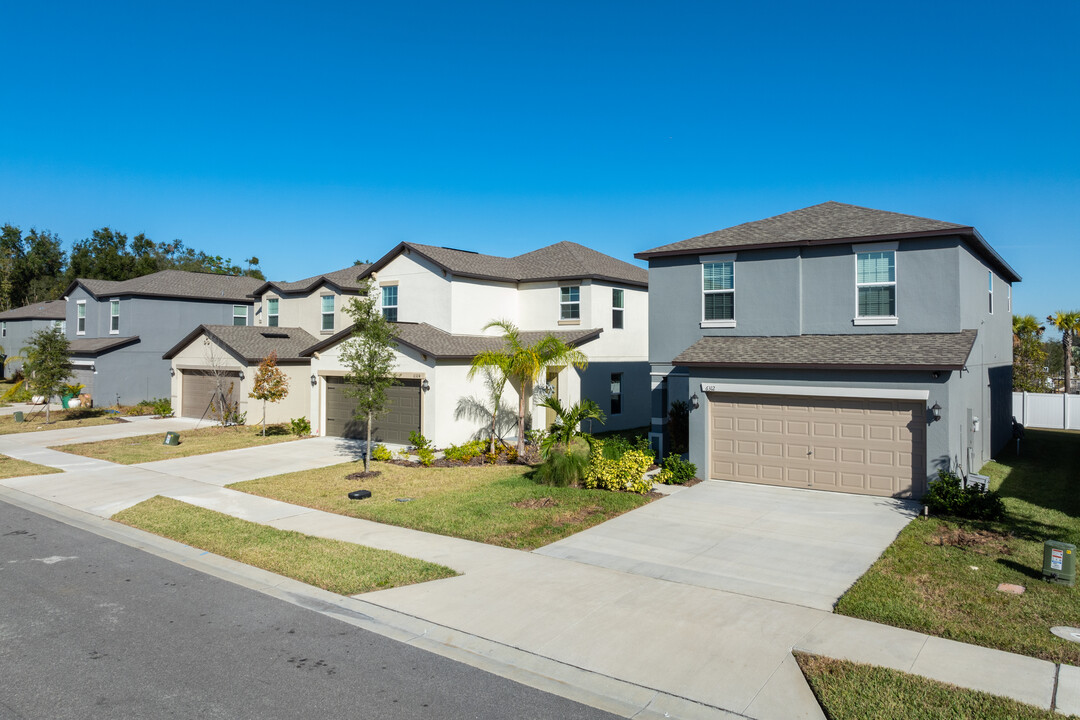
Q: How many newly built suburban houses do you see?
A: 5